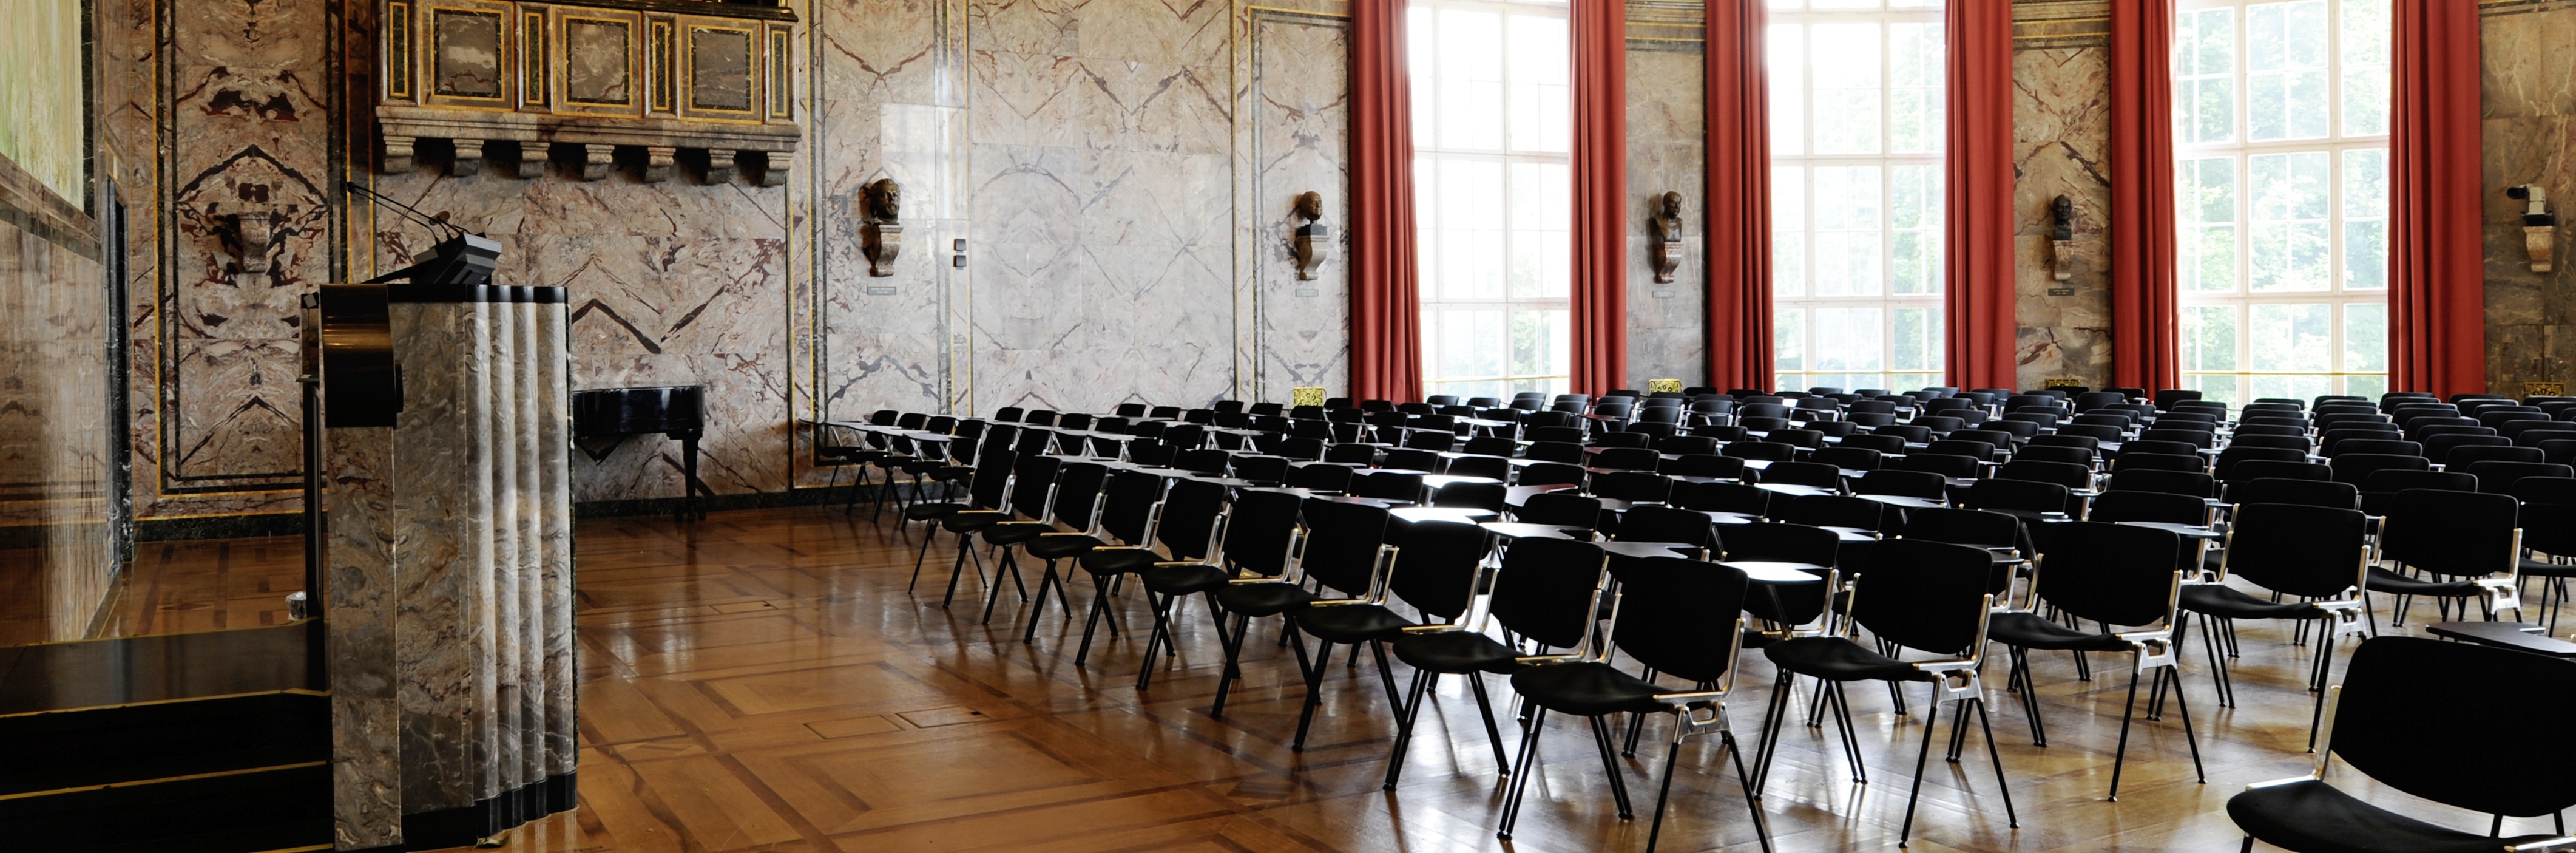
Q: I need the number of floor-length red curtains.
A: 6